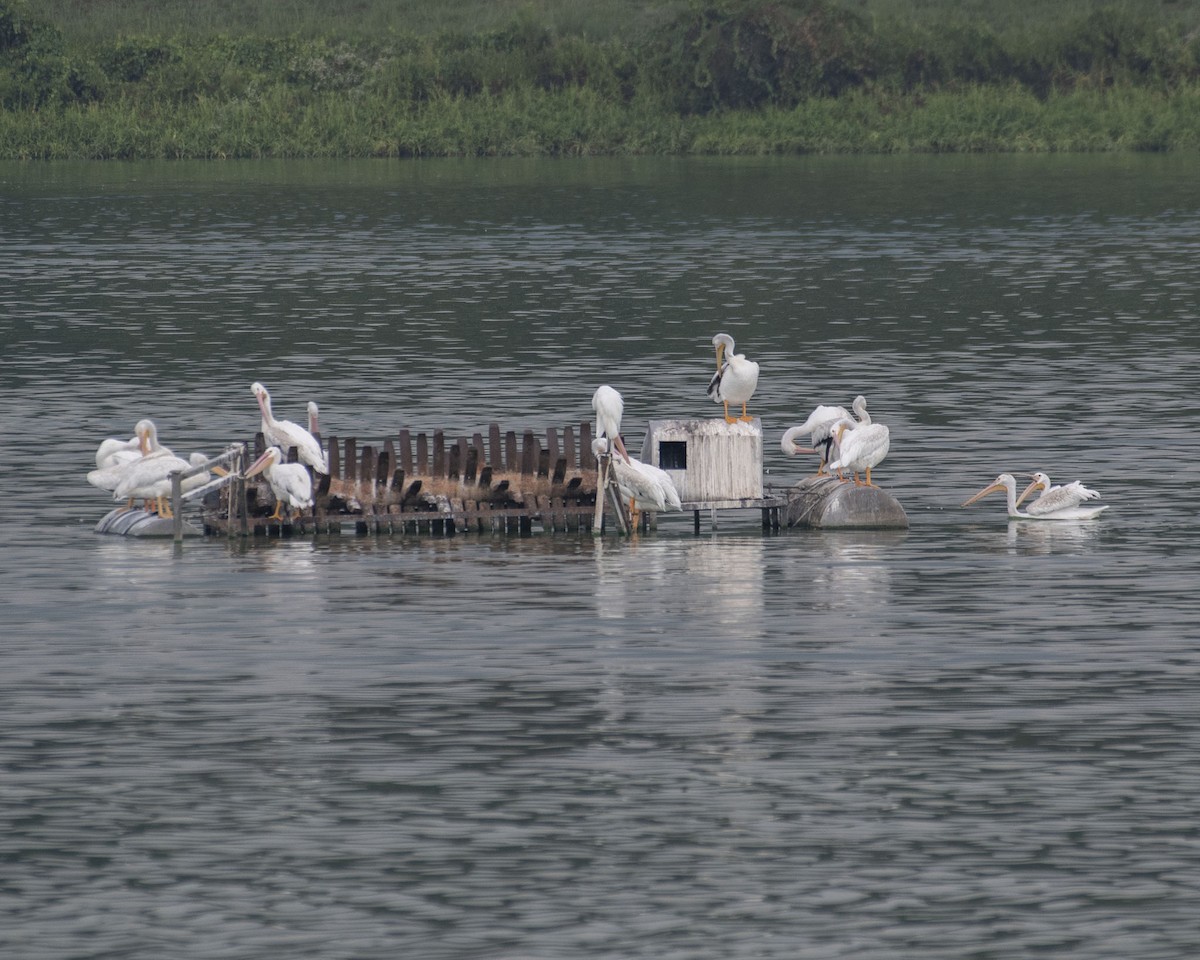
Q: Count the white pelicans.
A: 14